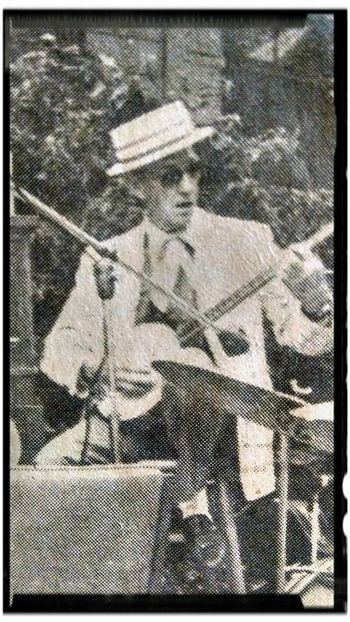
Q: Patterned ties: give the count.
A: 0